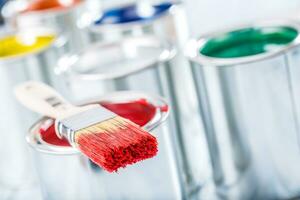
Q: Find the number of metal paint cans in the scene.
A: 6